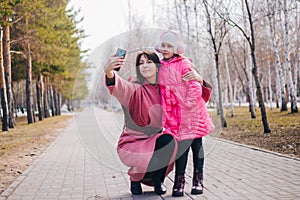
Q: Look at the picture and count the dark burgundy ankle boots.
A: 2